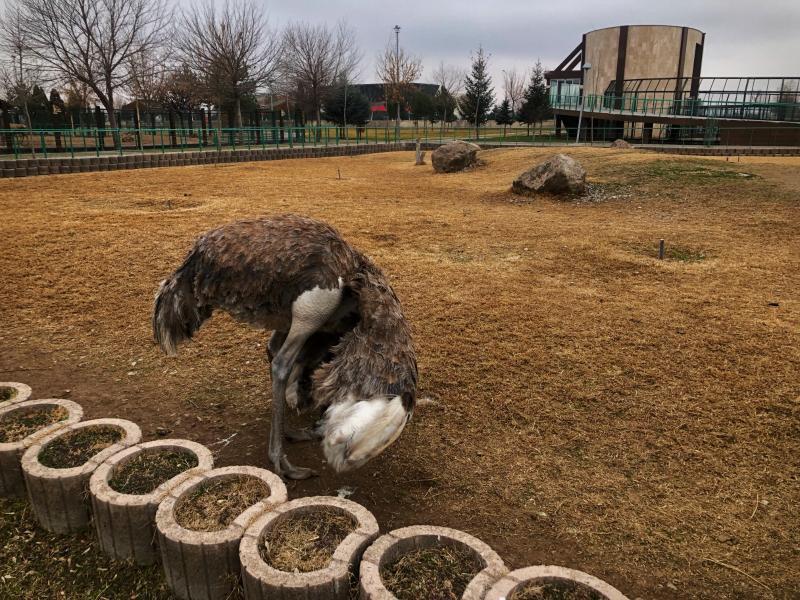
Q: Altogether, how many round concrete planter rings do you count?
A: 8